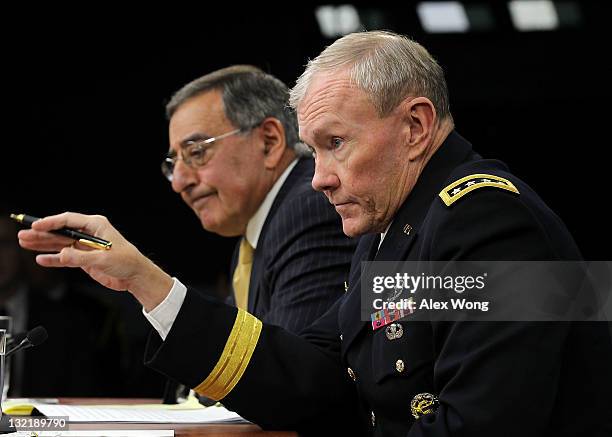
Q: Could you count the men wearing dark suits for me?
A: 2